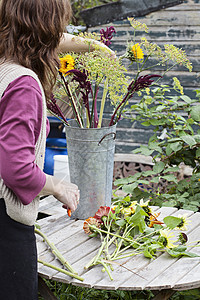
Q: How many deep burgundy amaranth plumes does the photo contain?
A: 4